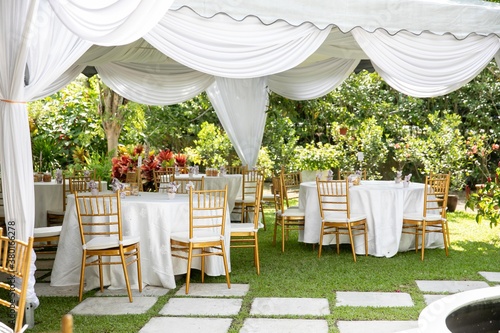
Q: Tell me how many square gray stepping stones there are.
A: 13